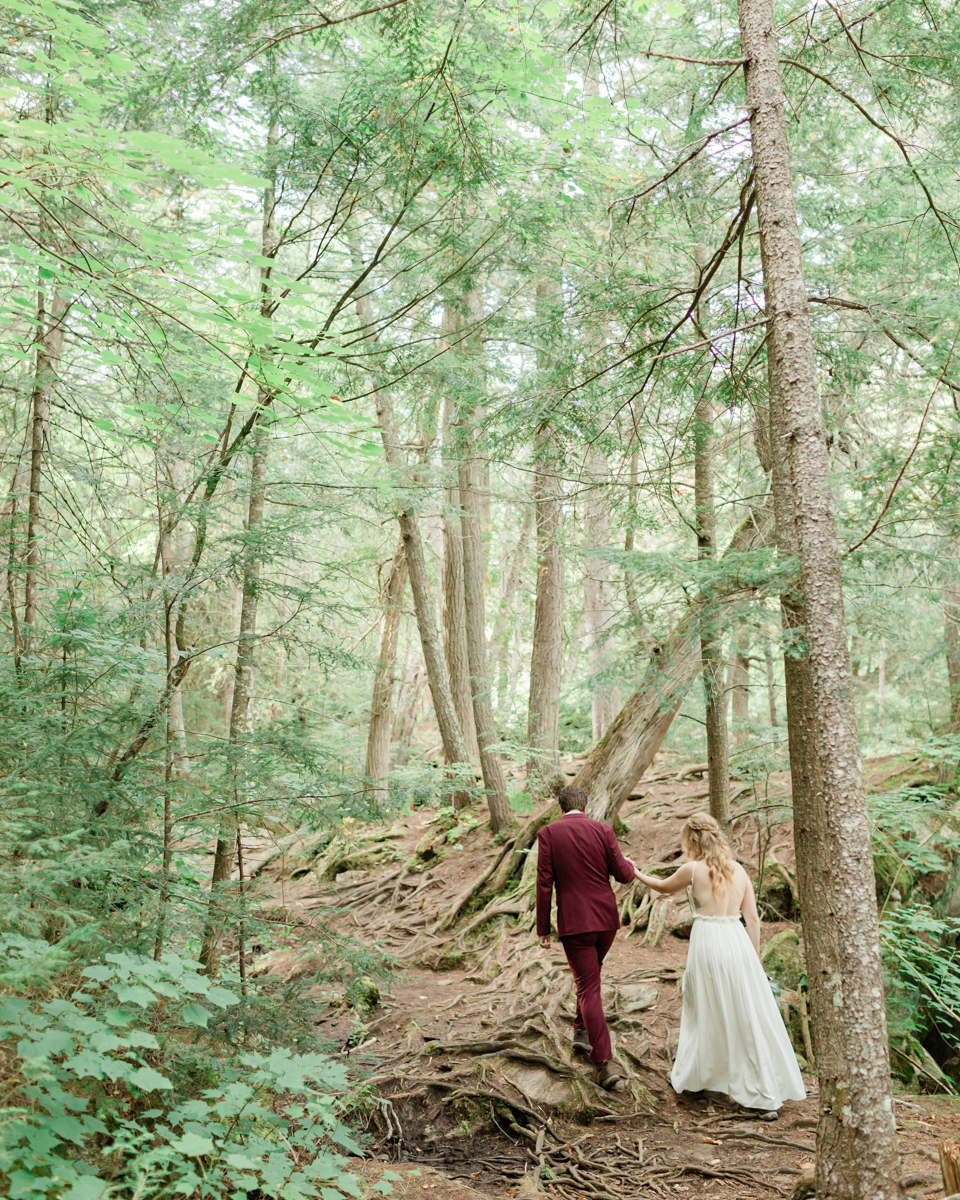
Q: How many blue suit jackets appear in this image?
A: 0